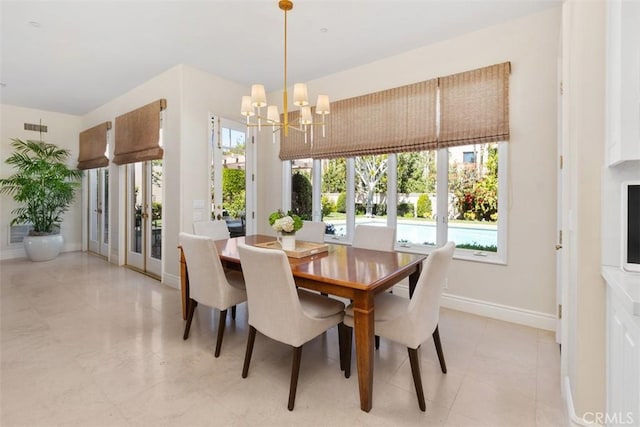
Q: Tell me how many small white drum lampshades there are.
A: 6